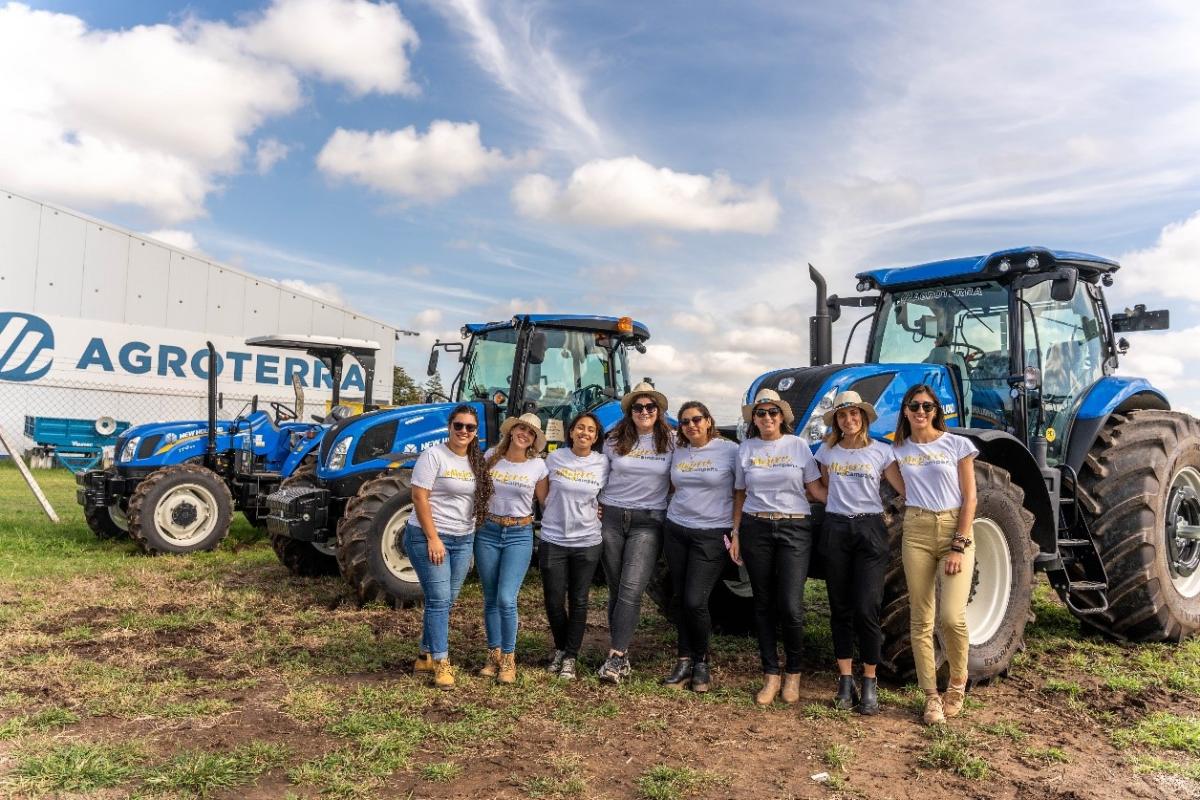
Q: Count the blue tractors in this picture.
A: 3